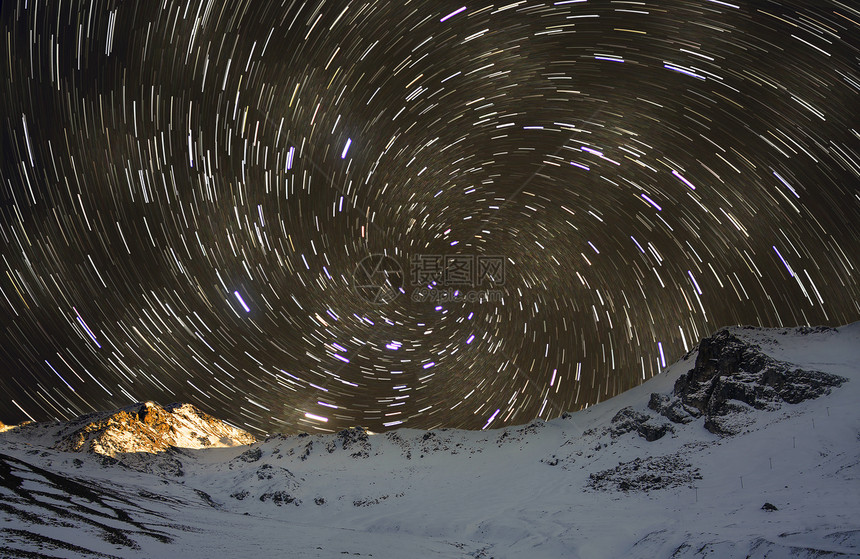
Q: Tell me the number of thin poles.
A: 6